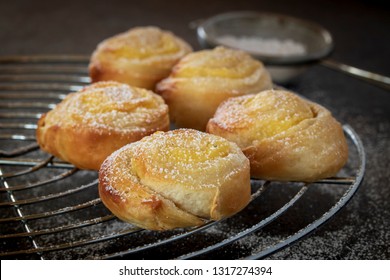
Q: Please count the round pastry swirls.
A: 5